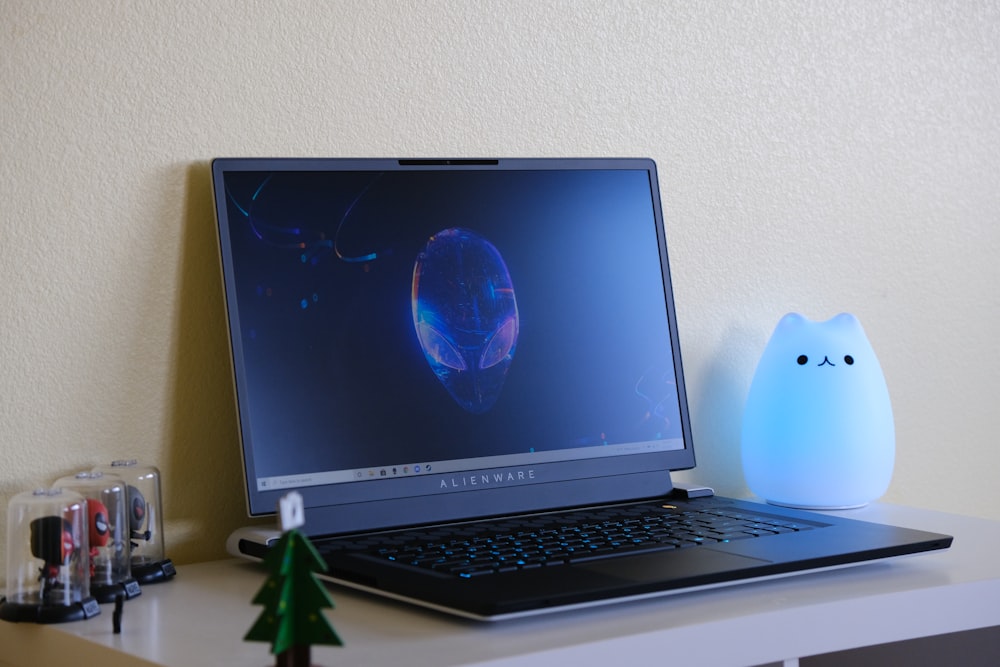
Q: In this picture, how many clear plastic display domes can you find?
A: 3